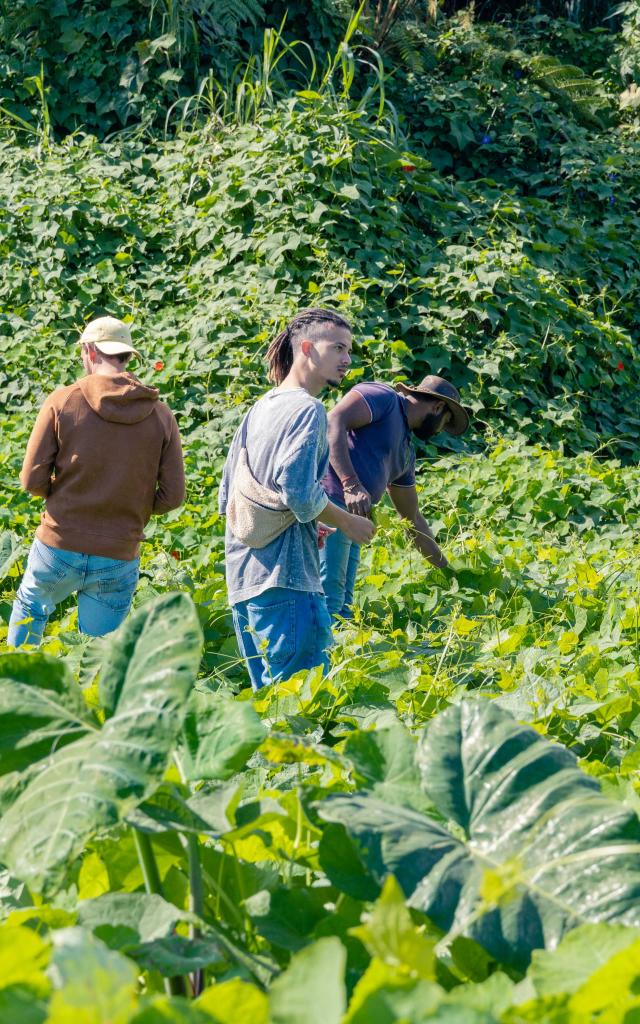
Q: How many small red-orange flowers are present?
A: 4